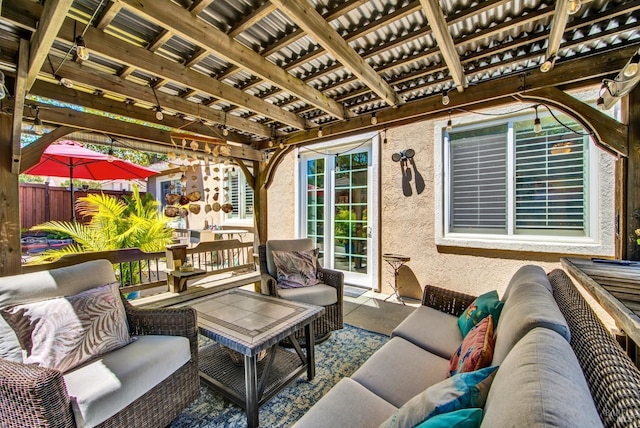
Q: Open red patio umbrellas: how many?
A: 1